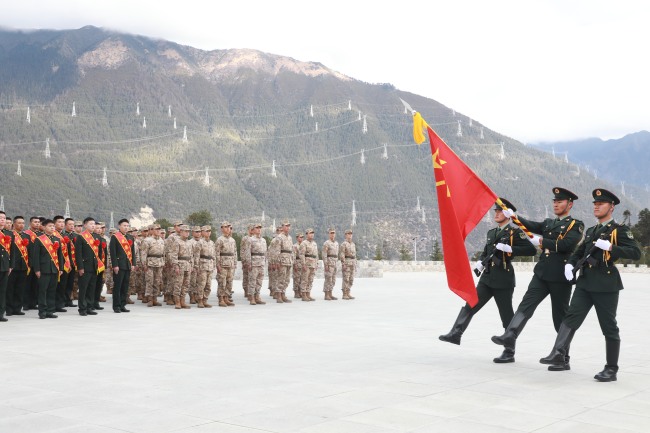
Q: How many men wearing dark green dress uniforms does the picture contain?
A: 14